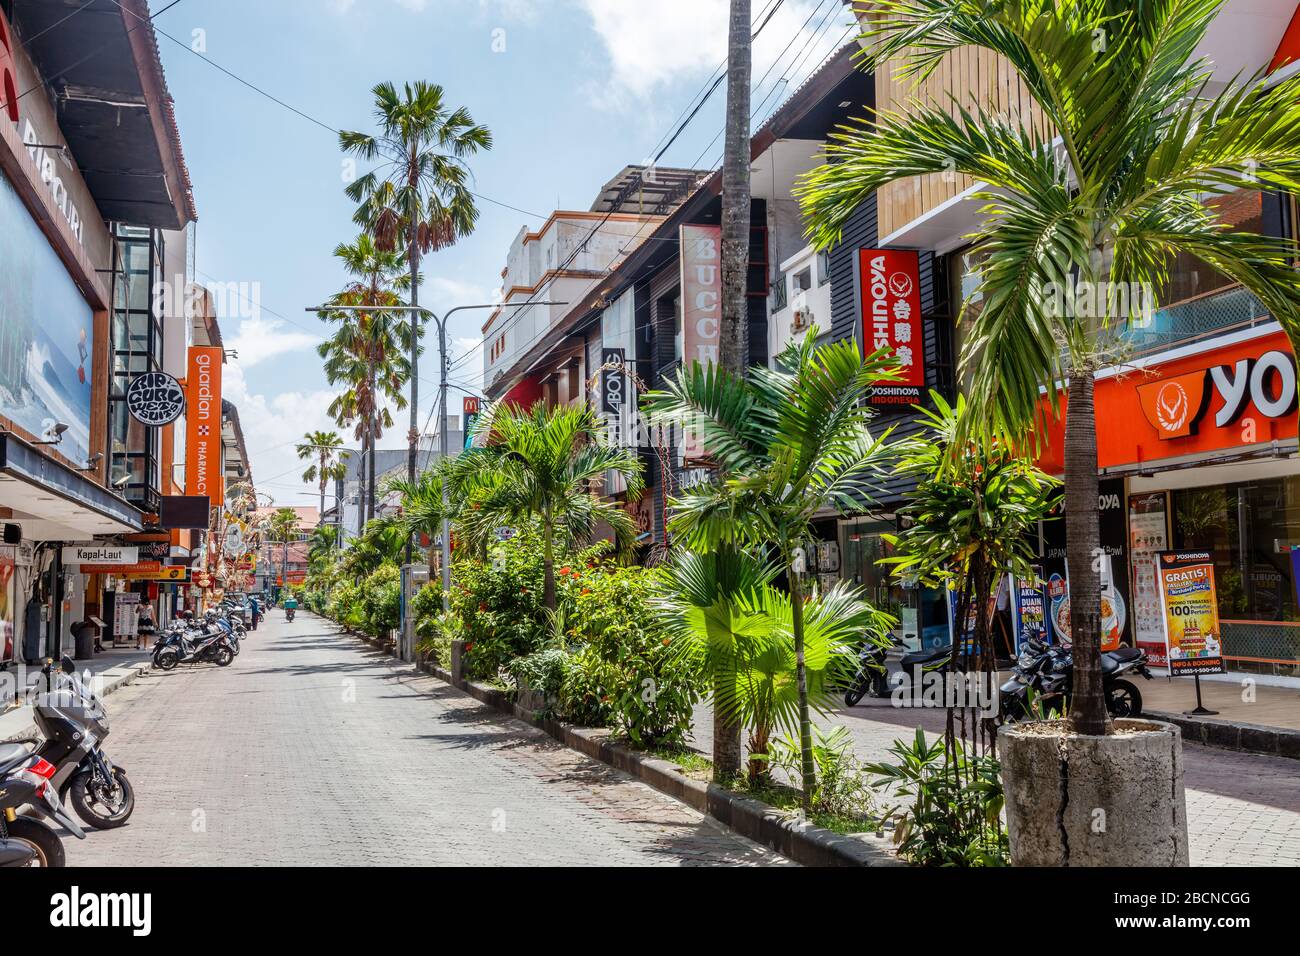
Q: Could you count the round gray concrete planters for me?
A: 1